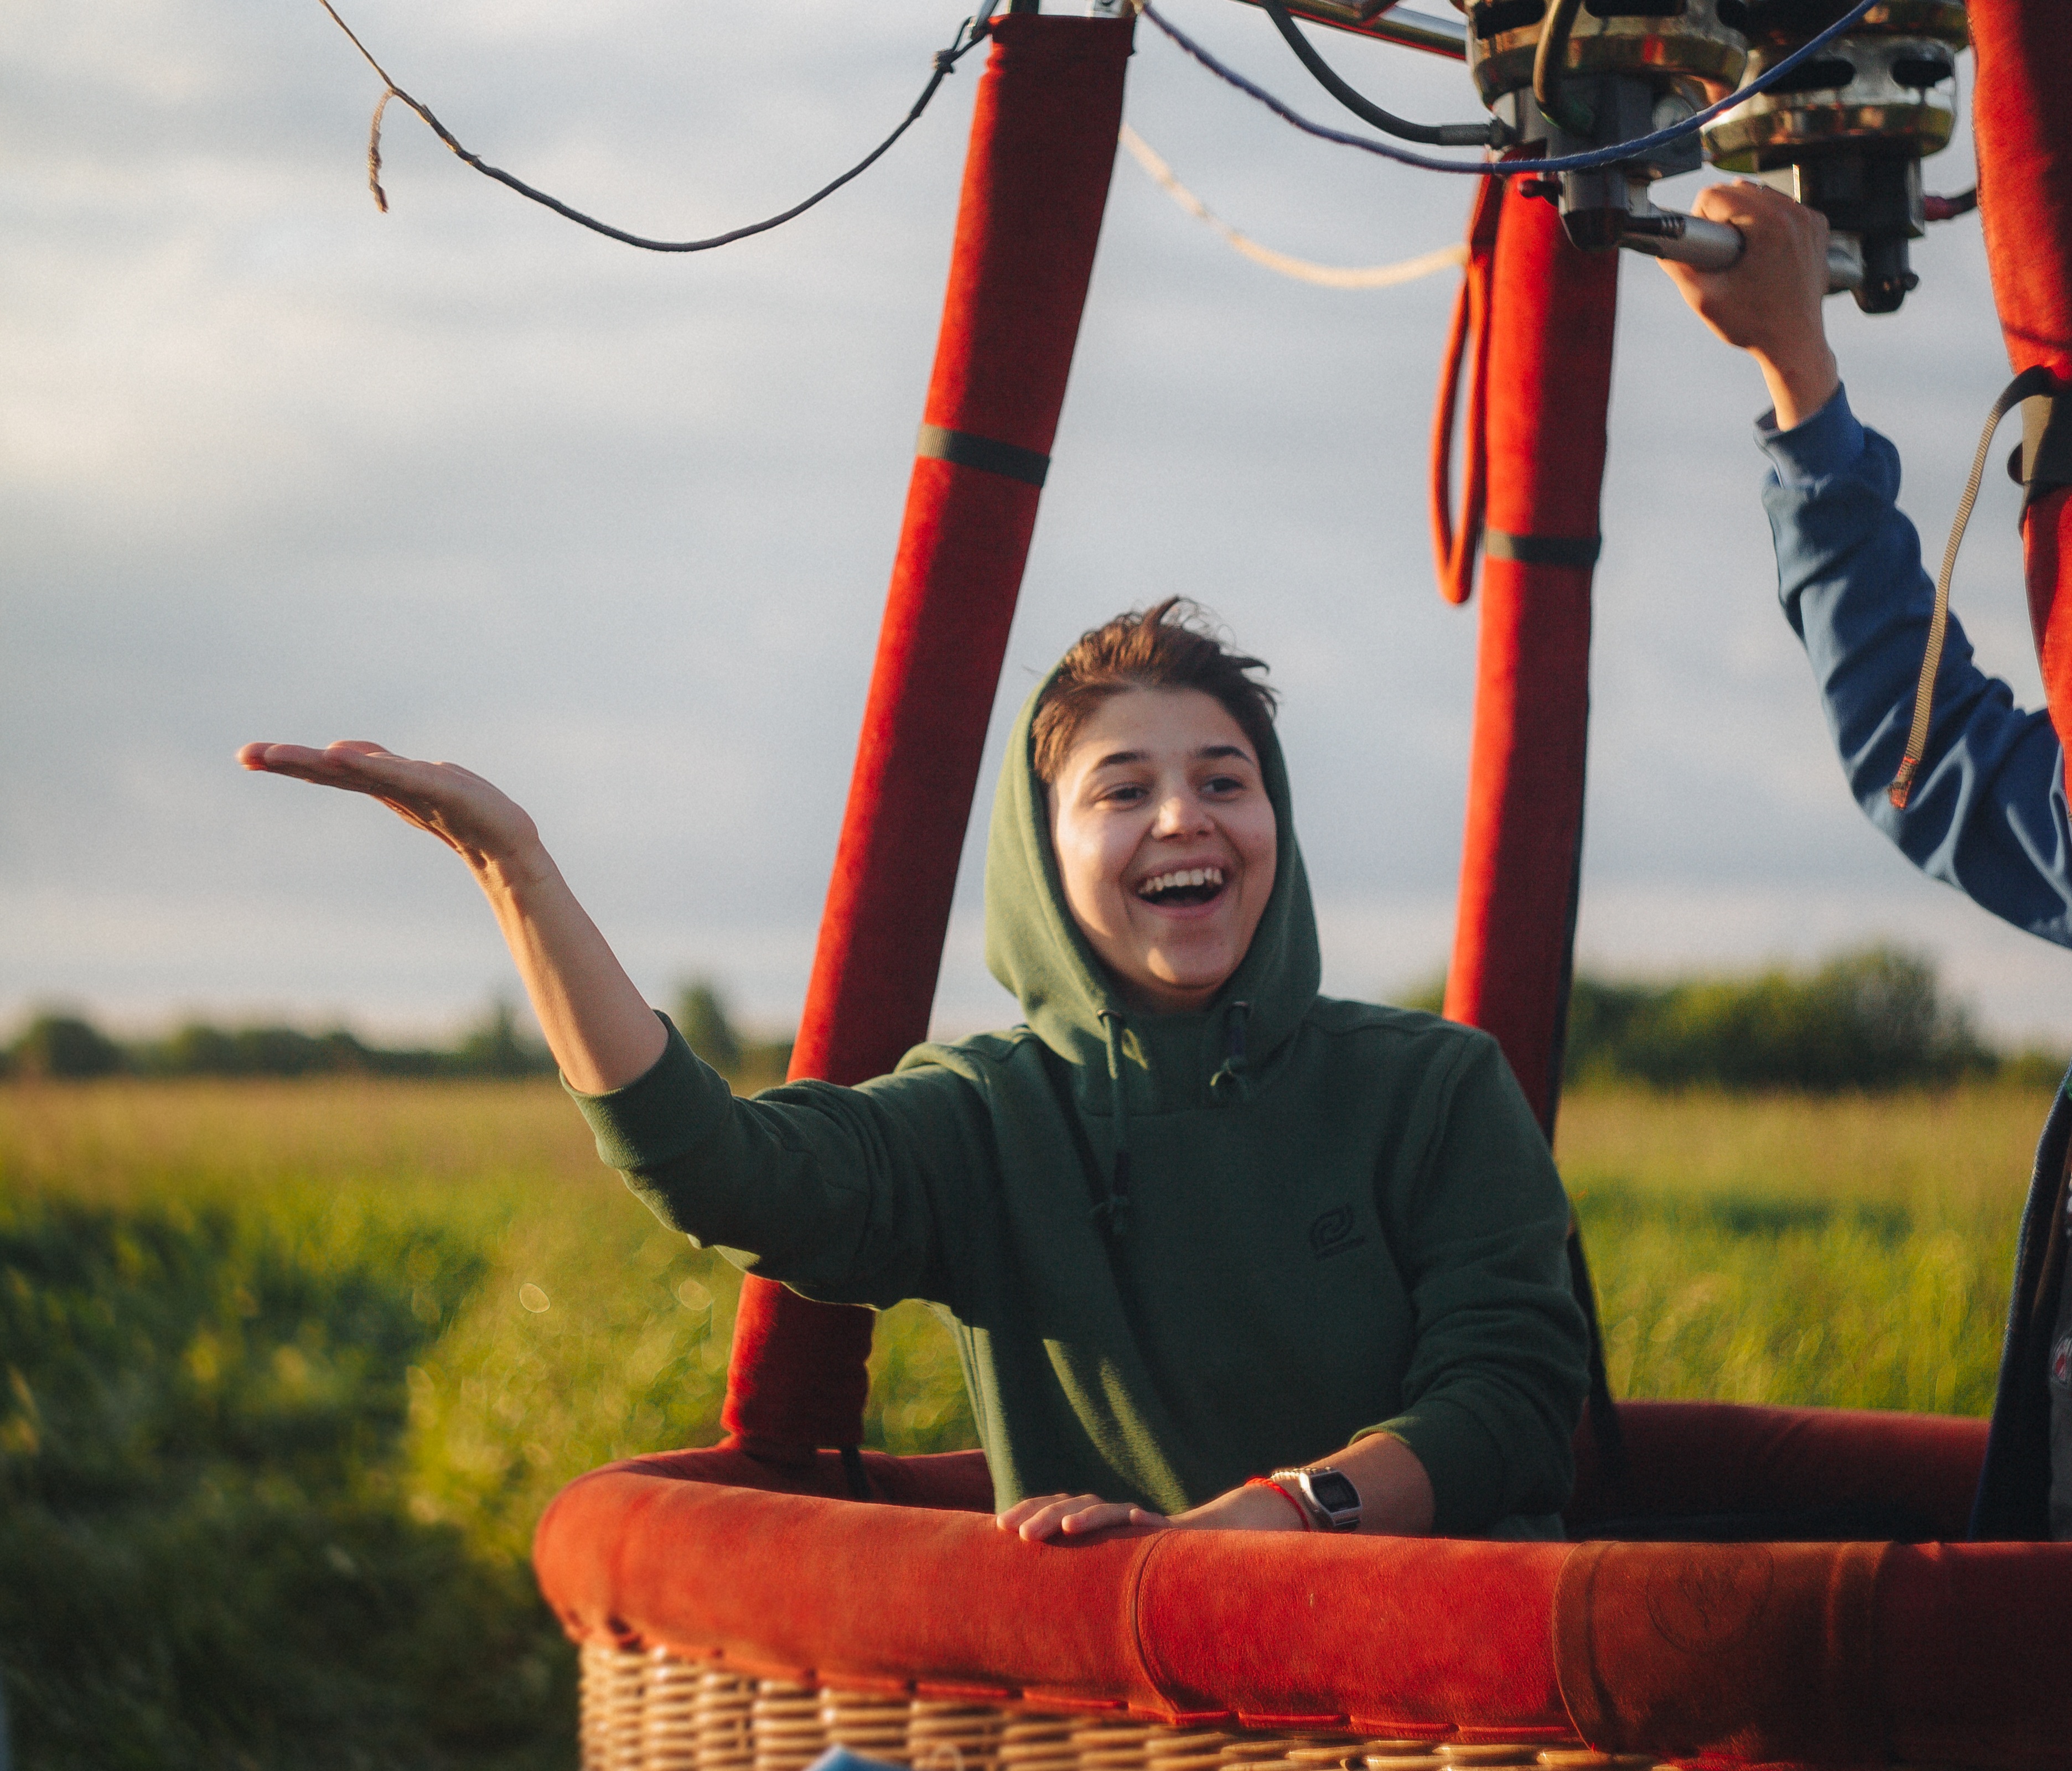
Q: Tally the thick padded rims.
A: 1